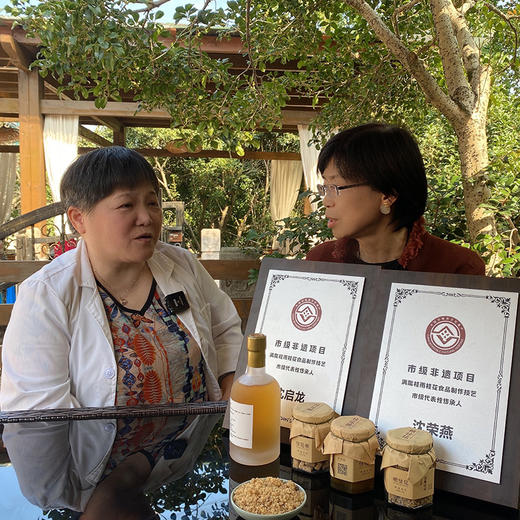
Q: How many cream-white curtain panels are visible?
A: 4